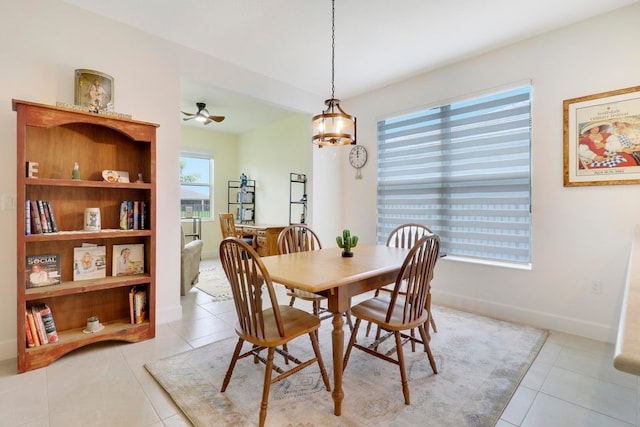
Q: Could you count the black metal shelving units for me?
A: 2